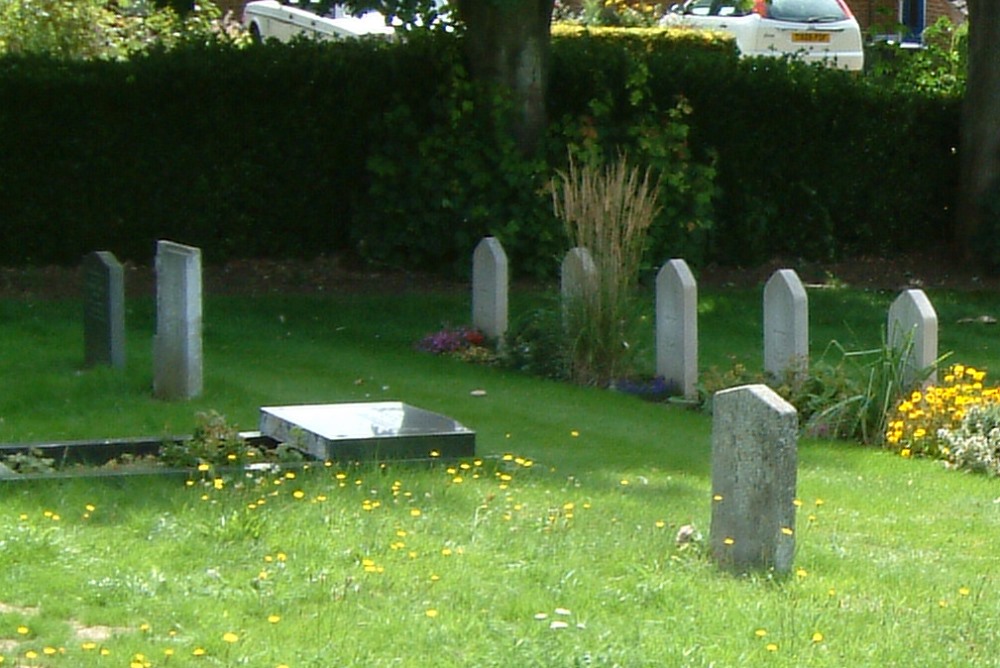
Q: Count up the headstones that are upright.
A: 8